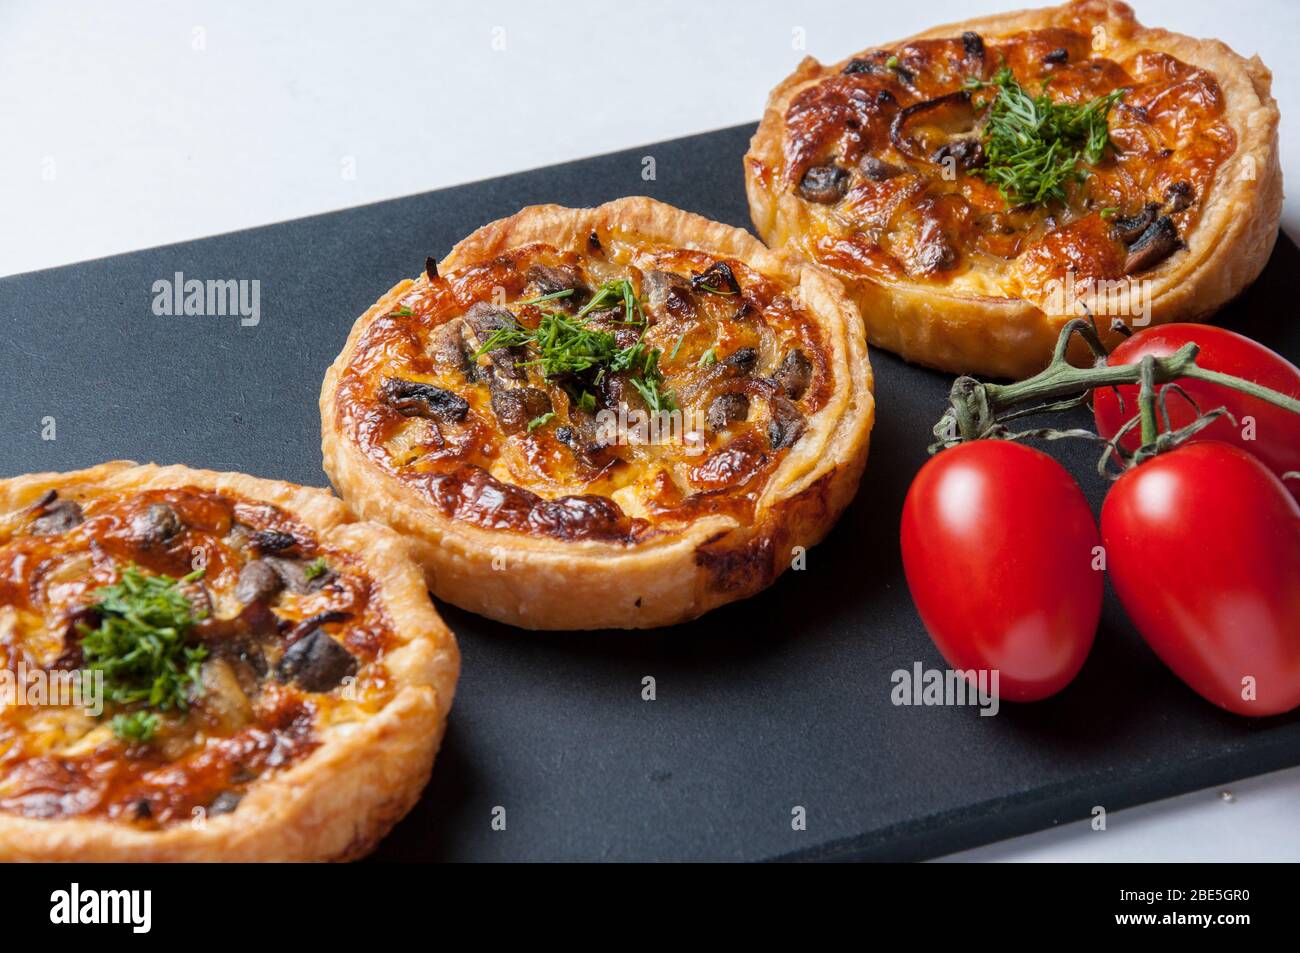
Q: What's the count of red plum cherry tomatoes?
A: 3